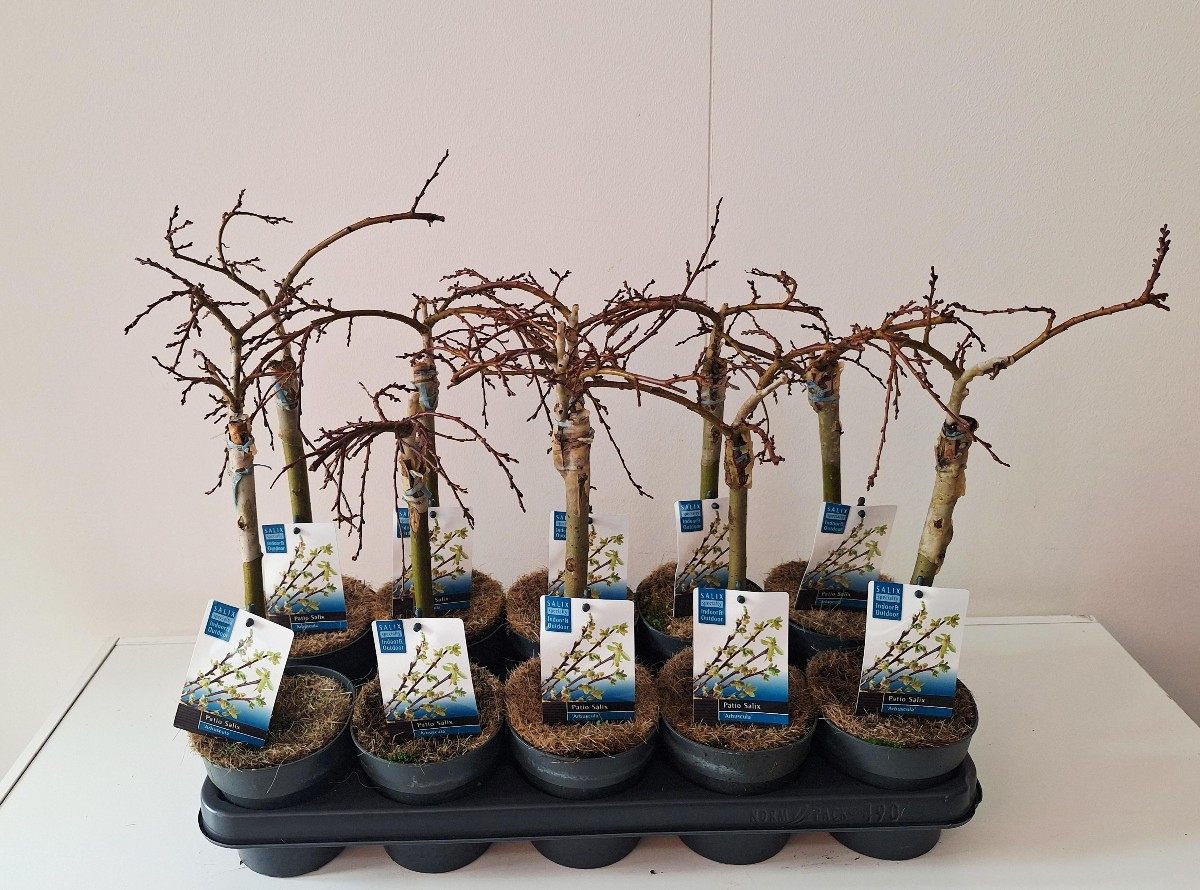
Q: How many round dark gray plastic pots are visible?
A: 10